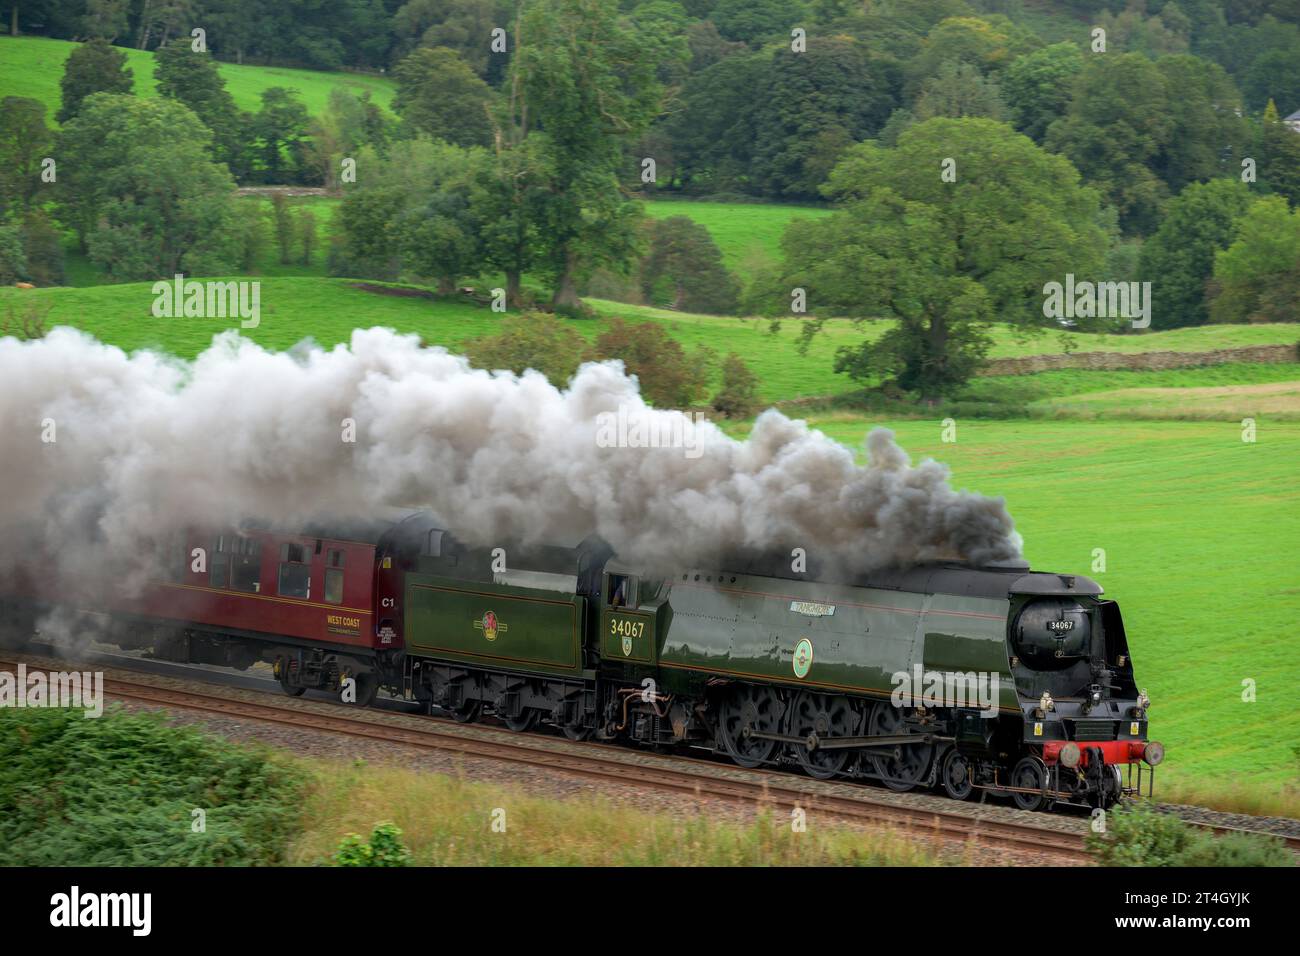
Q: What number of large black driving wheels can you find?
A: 3